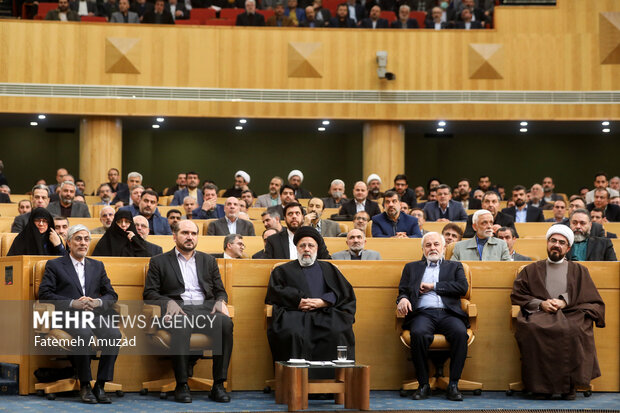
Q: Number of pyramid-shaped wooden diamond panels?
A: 4